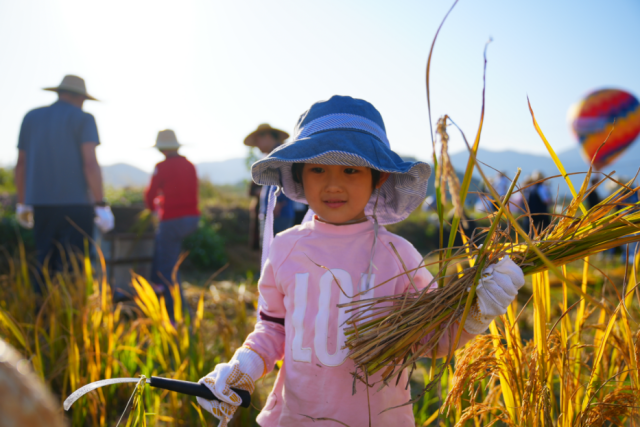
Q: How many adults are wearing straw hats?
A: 3